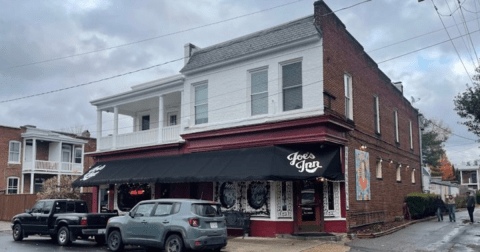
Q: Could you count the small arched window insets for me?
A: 3